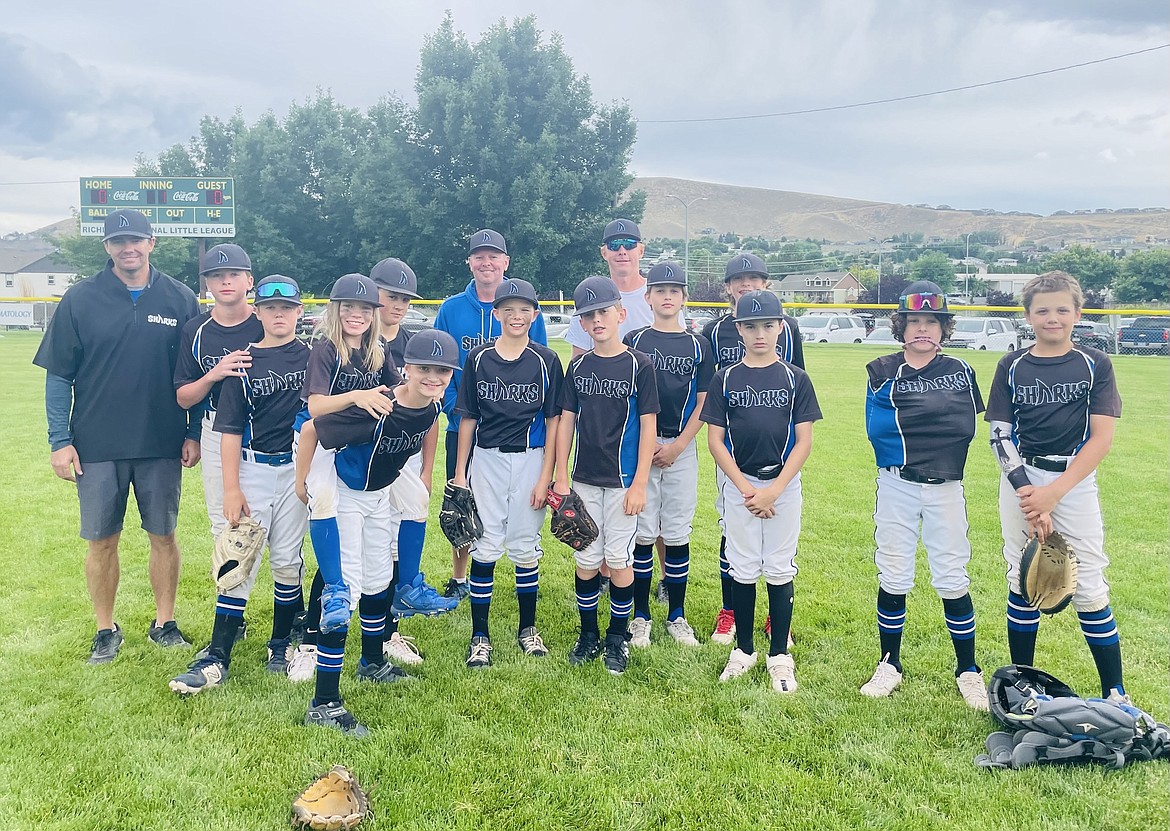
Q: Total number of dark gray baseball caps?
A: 14